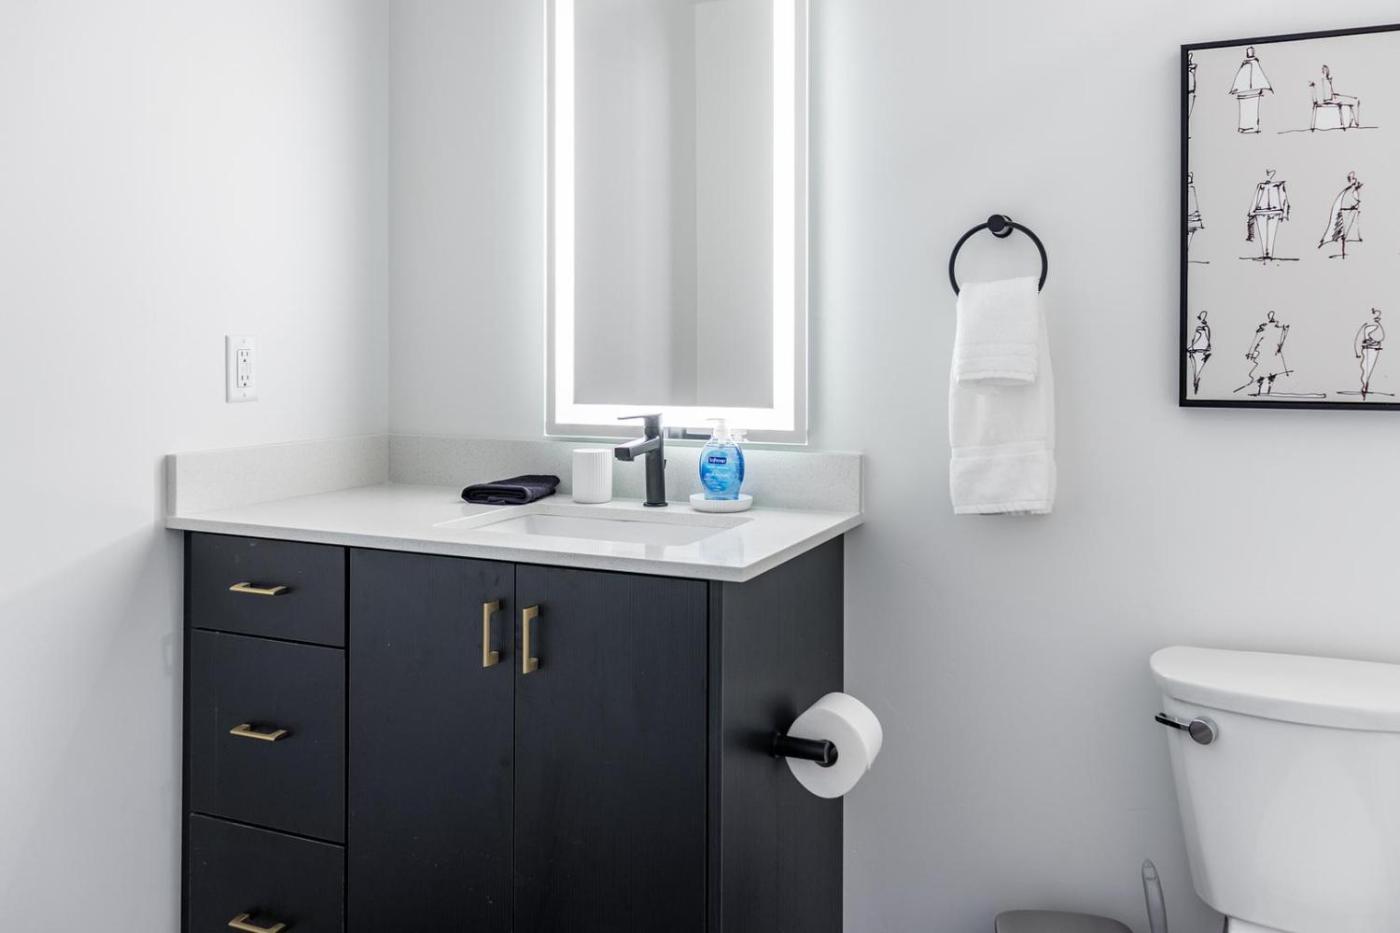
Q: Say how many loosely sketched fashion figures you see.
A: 9